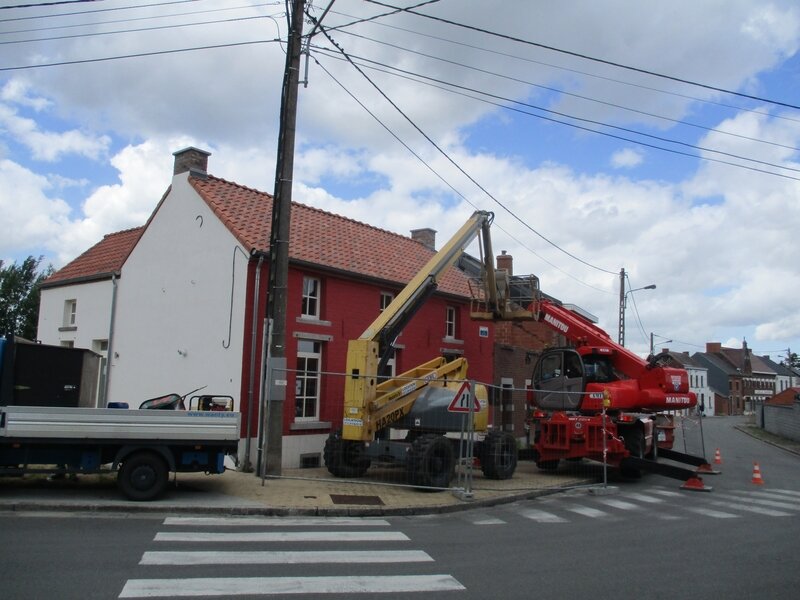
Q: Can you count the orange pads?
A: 2